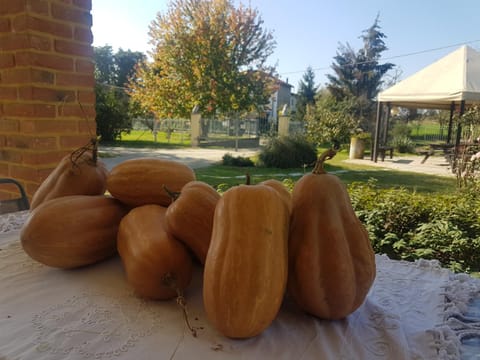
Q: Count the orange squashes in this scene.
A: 8